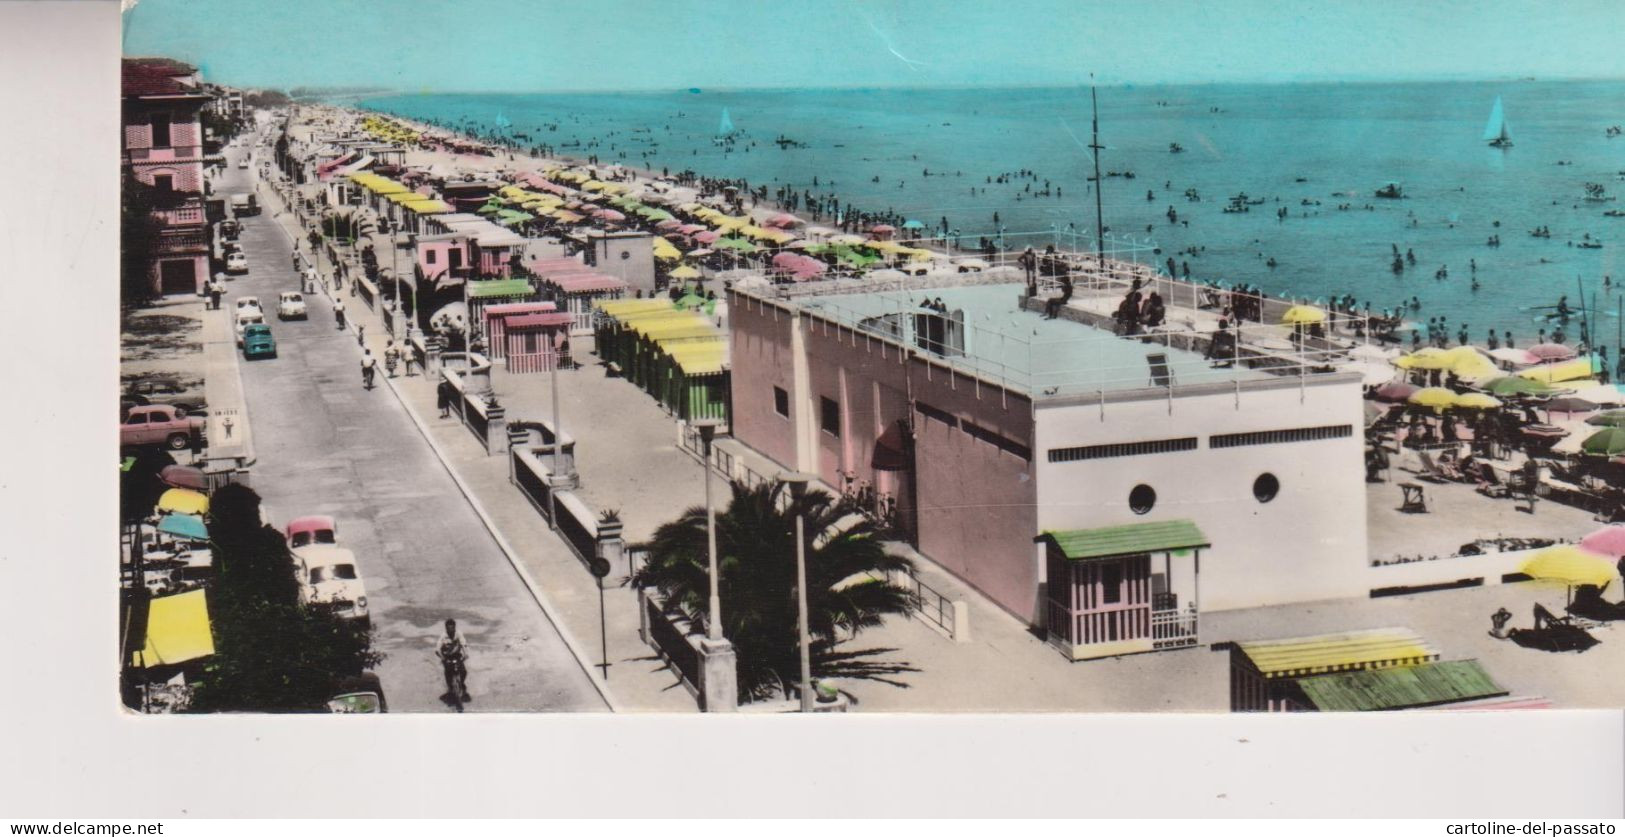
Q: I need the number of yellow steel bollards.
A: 0